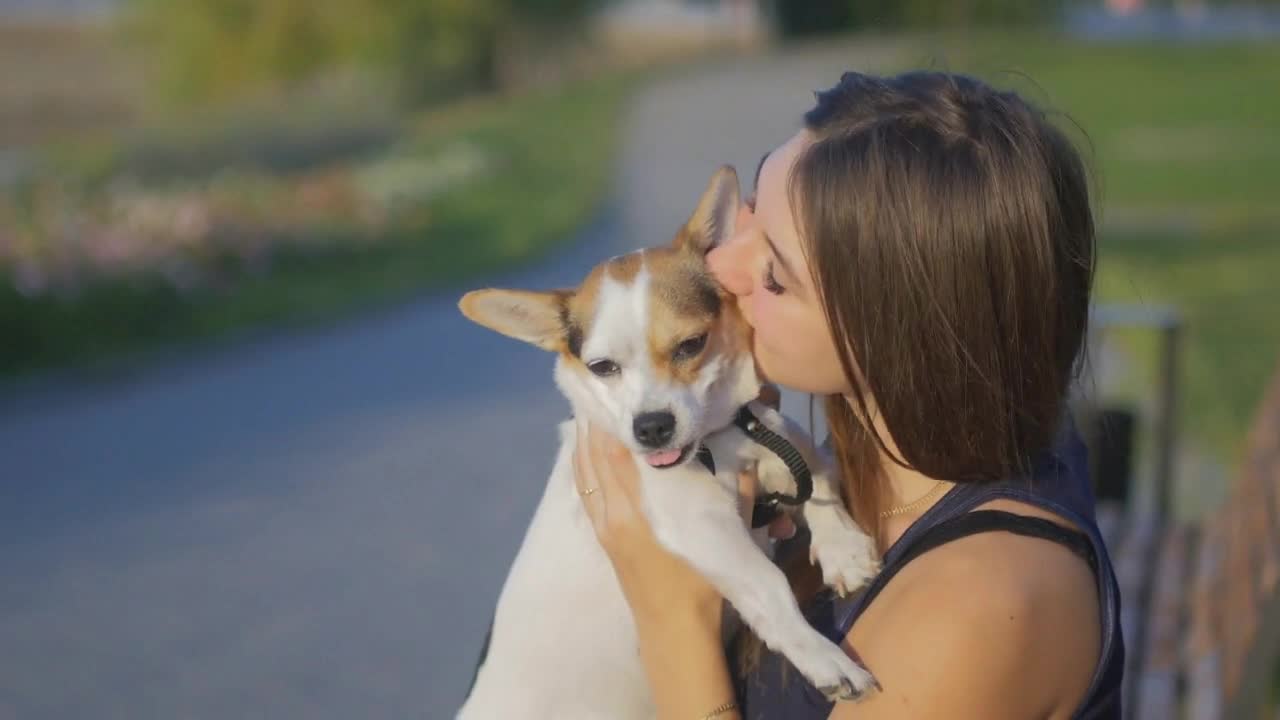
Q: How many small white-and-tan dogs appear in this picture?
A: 1